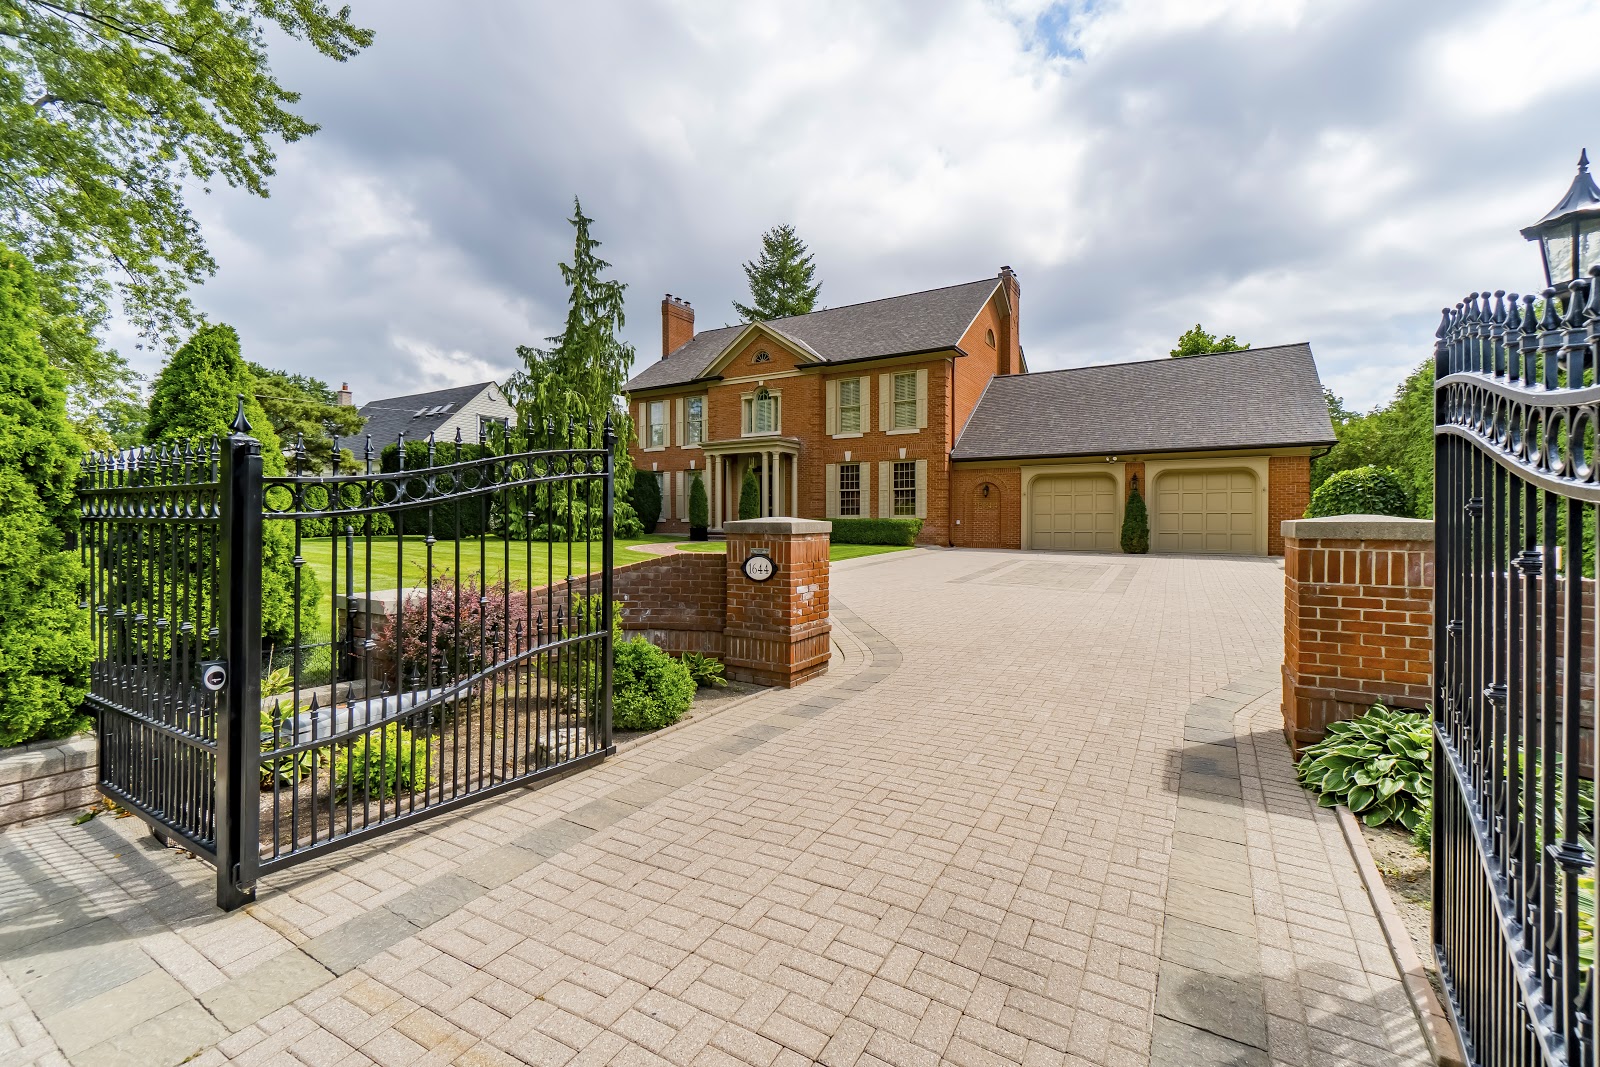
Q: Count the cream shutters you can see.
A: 15